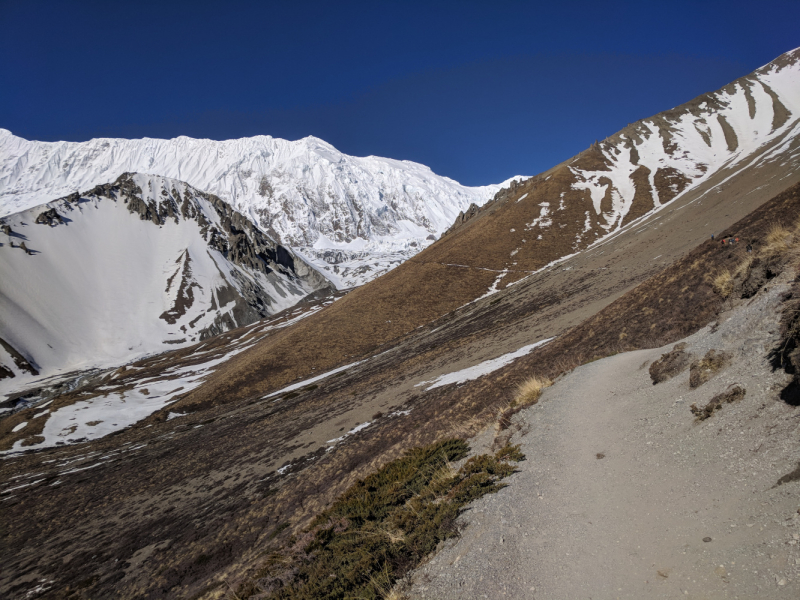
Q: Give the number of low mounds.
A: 3